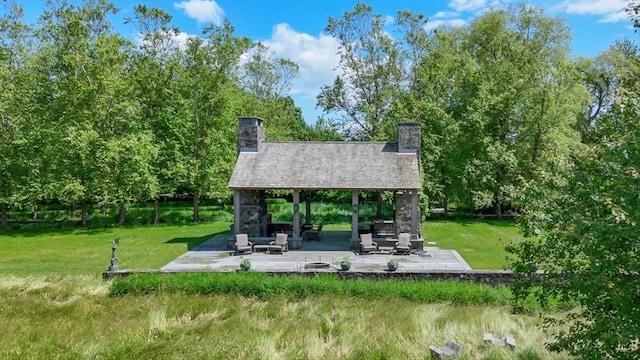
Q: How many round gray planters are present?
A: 3